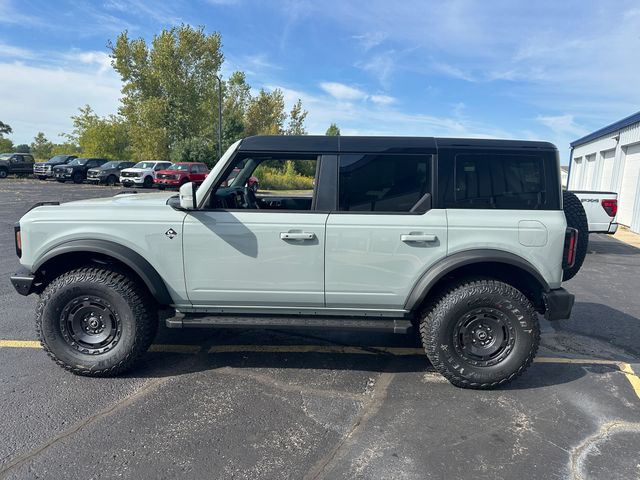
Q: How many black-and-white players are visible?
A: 0